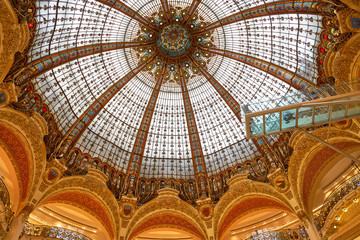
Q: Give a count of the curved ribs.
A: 10